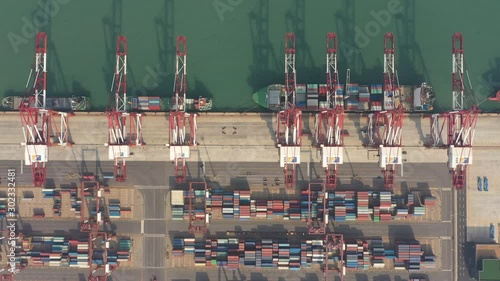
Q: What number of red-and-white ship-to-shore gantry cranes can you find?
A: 7